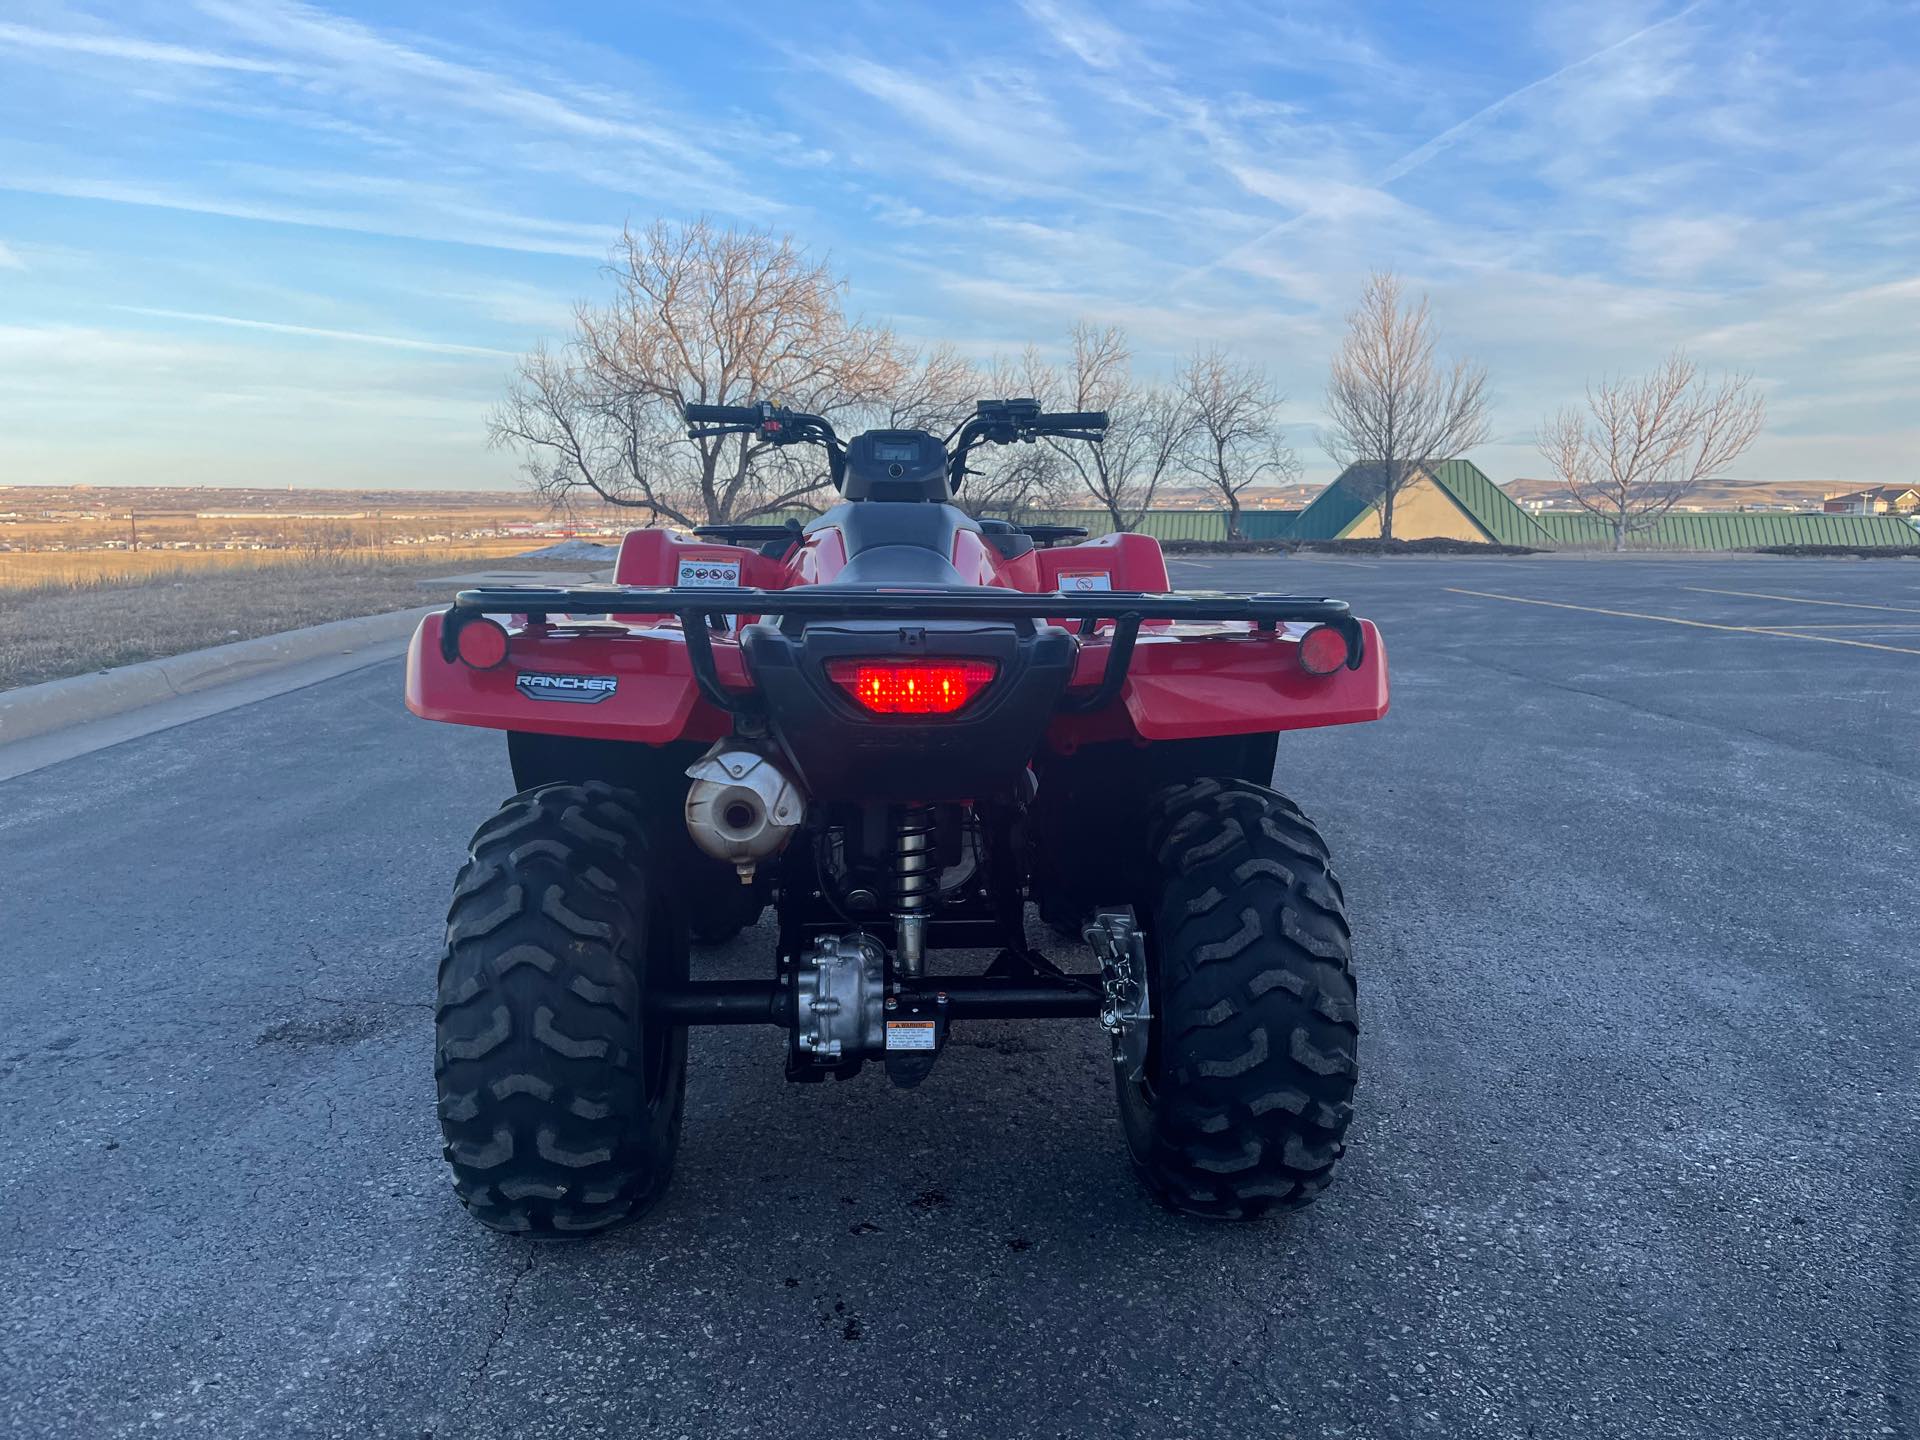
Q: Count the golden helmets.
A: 0